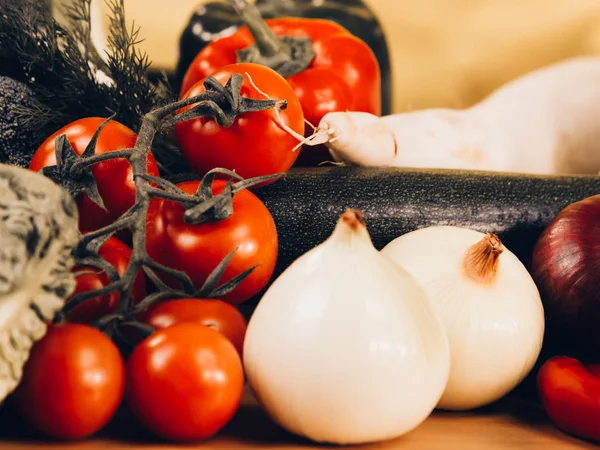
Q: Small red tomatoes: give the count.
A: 7